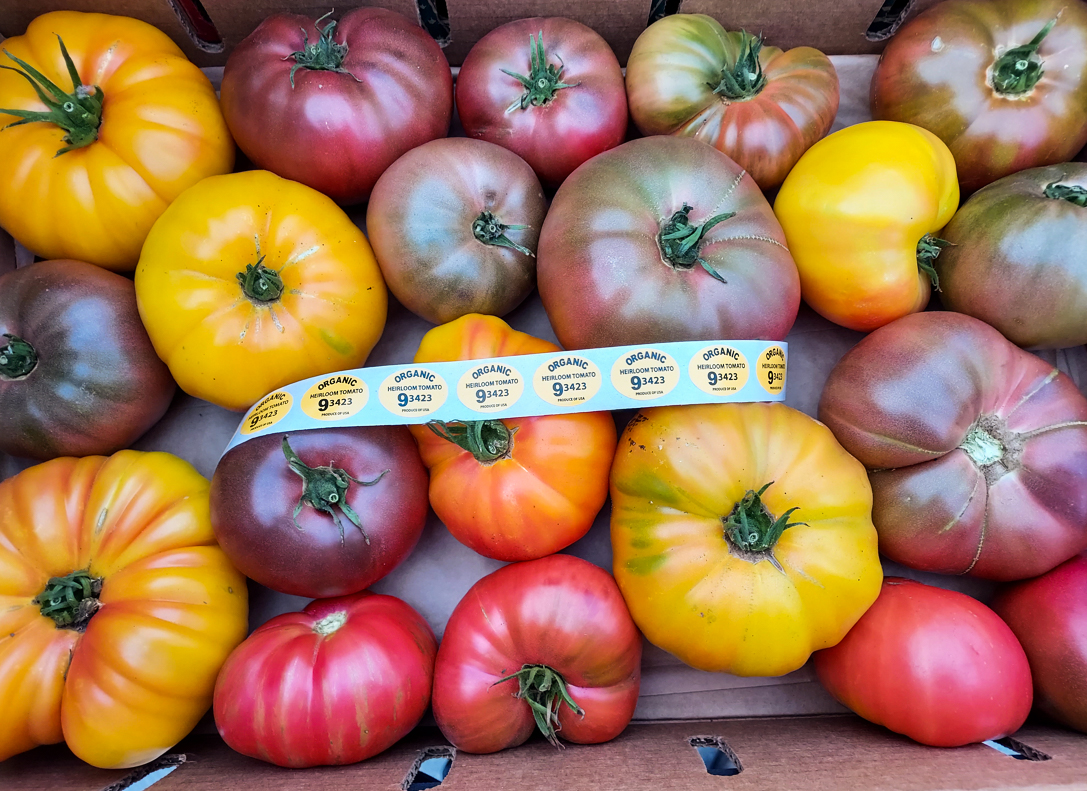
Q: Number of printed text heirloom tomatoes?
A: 8